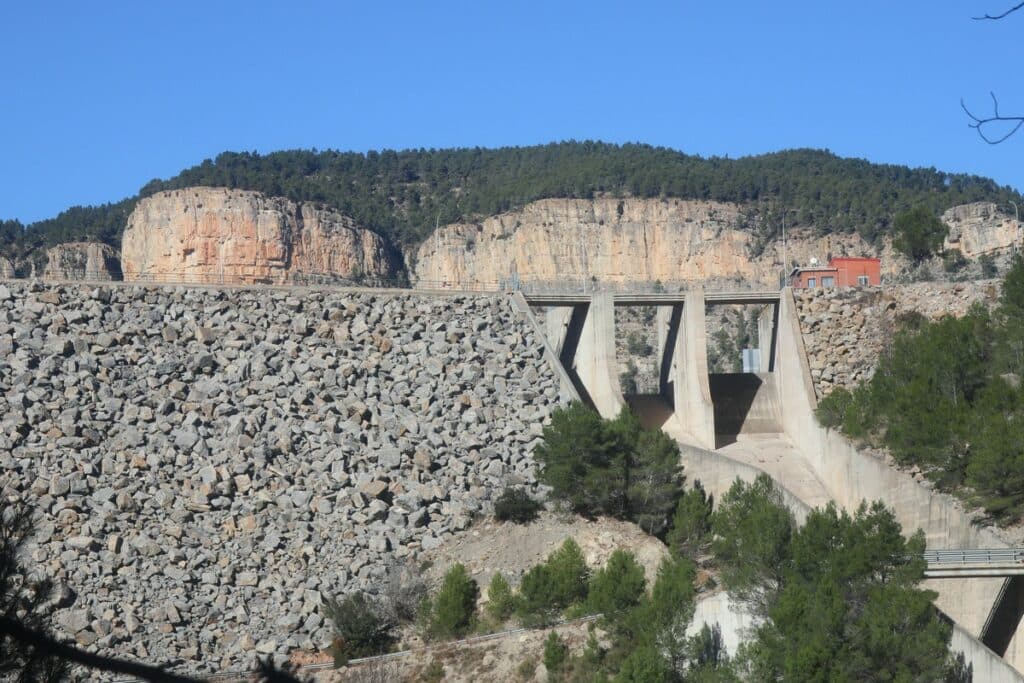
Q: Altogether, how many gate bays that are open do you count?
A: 3